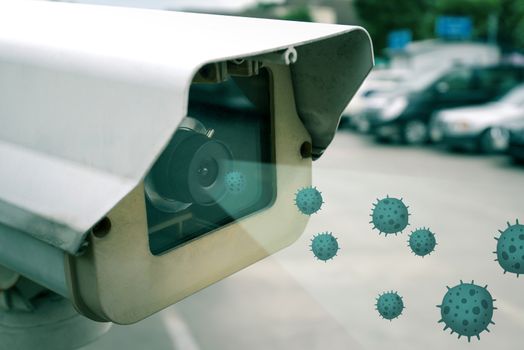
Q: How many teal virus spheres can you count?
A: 8